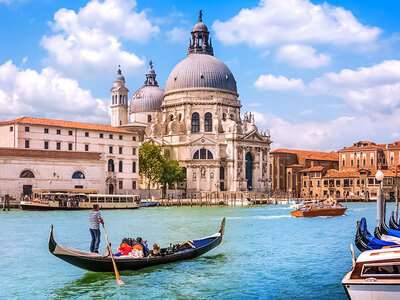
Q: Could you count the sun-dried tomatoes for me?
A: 0